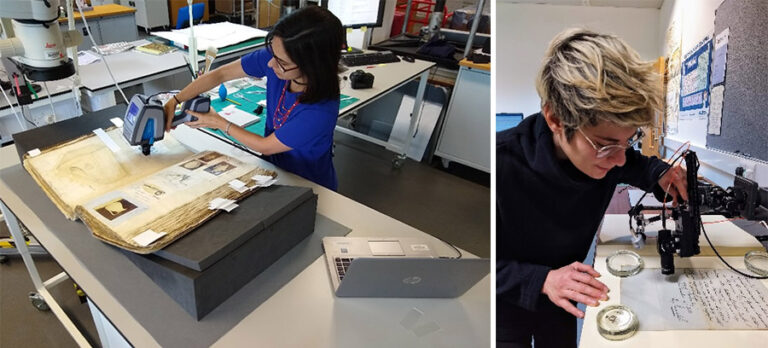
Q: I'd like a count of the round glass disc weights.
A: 3